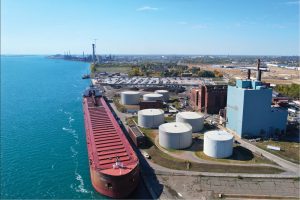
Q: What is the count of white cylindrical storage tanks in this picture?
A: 7